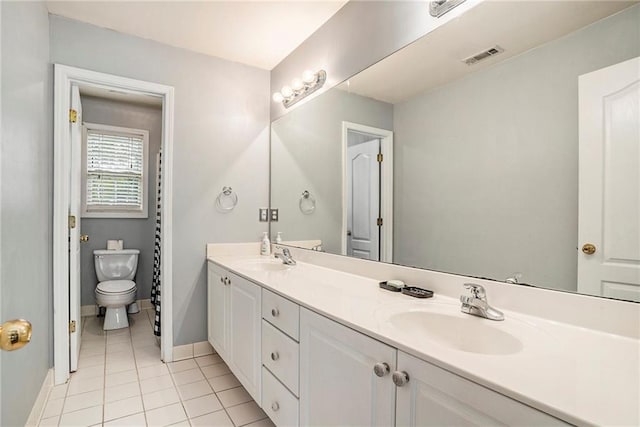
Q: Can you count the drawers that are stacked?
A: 3